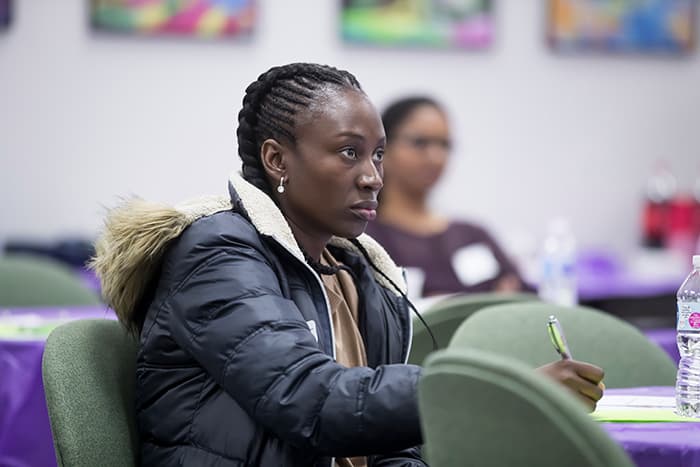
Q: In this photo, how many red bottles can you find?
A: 2